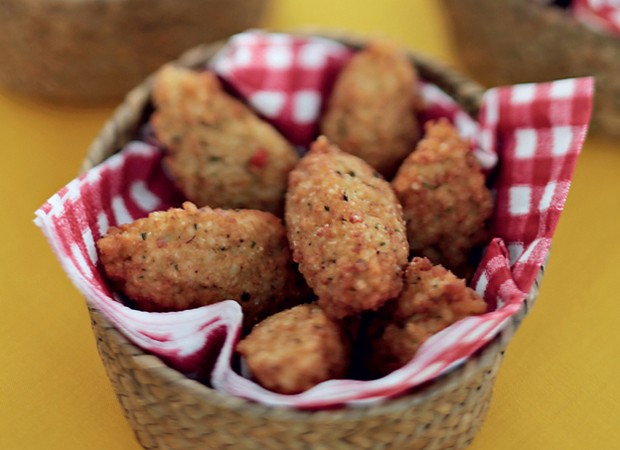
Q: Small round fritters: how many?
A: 7